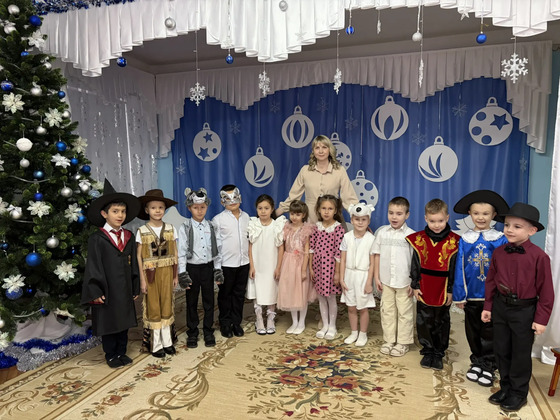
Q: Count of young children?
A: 12